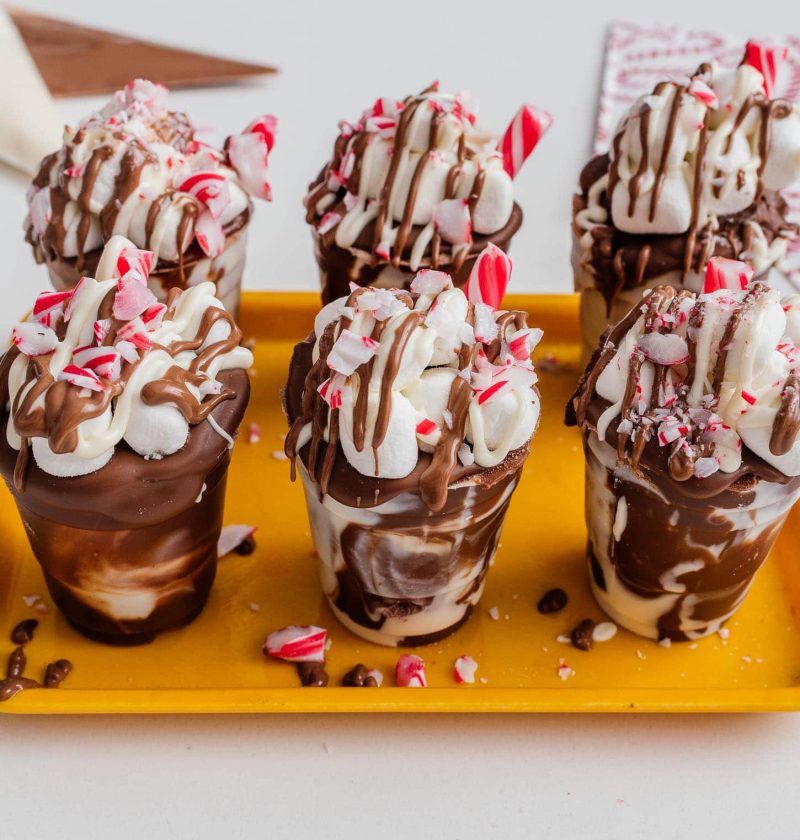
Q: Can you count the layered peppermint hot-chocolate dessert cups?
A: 6